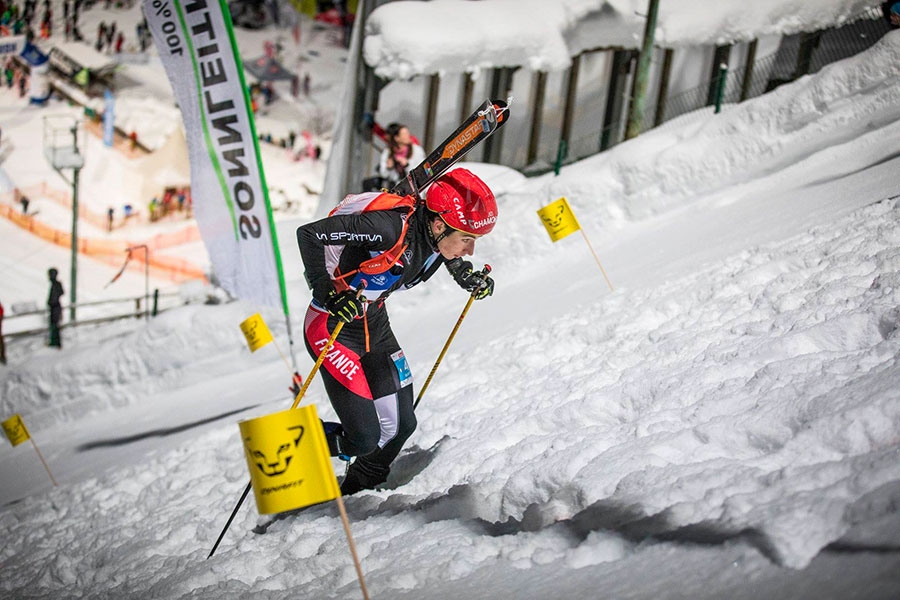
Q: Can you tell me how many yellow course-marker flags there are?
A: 4